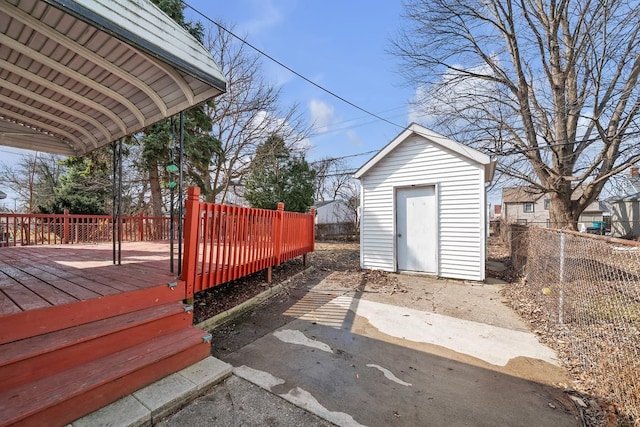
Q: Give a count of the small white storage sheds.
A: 1